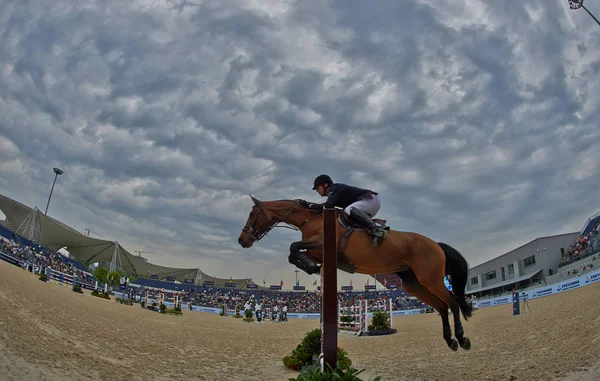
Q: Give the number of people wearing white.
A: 1